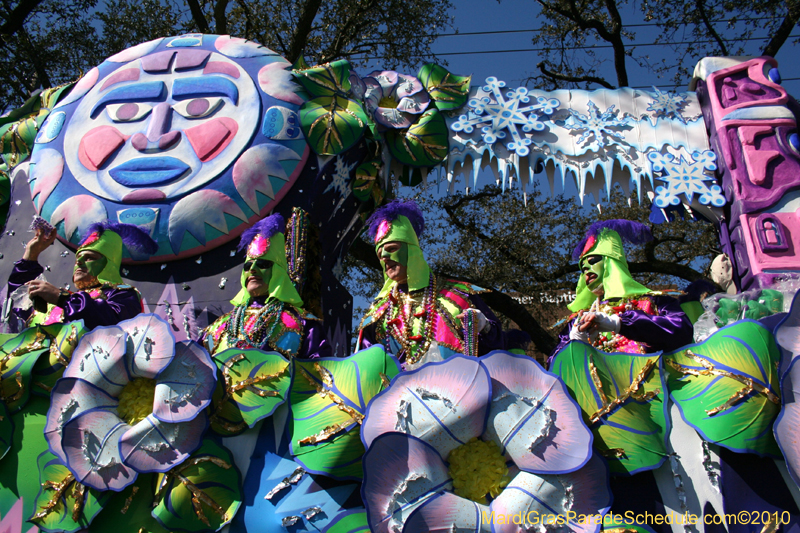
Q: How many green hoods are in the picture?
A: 4